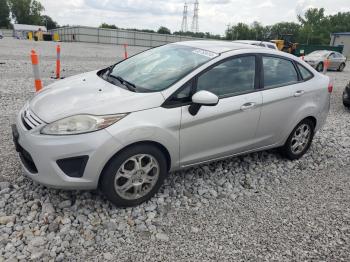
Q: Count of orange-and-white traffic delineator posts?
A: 5